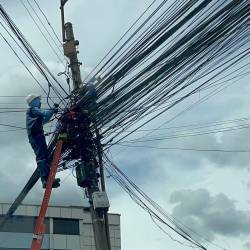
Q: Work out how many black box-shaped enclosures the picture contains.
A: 1